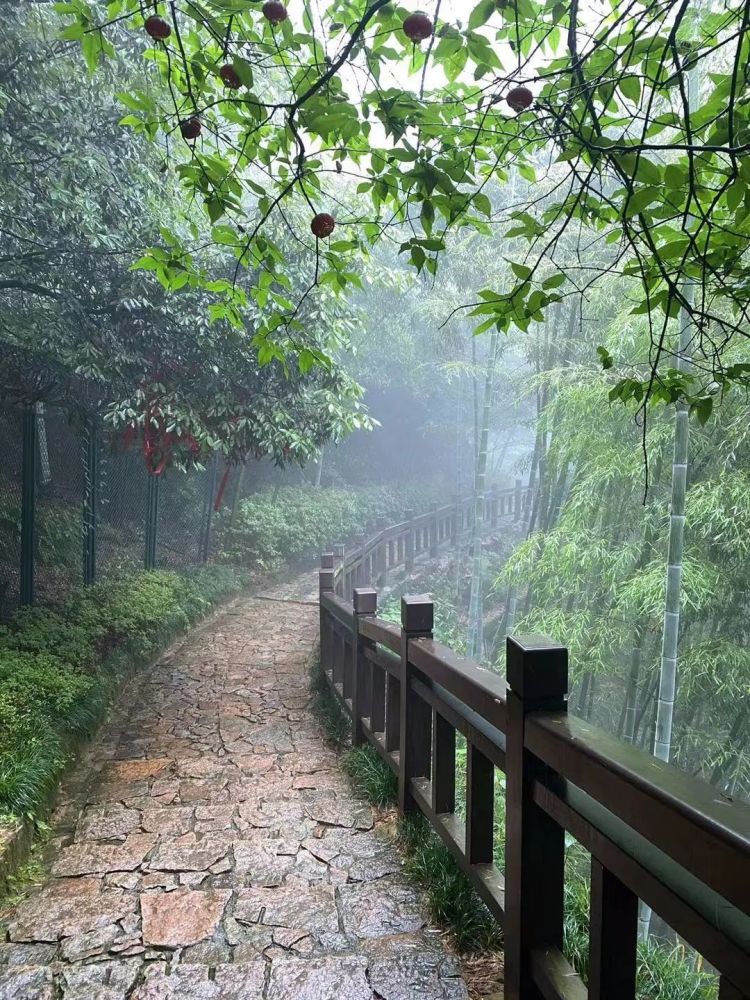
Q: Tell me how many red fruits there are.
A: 7